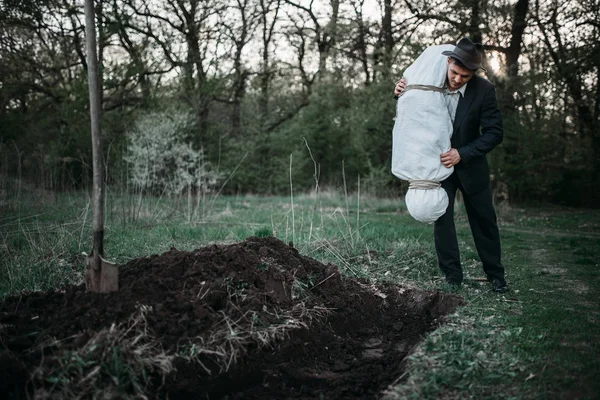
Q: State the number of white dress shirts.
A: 1